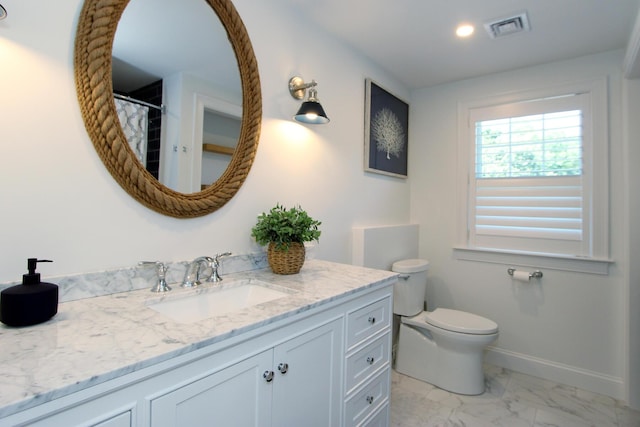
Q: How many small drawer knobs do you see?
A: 3